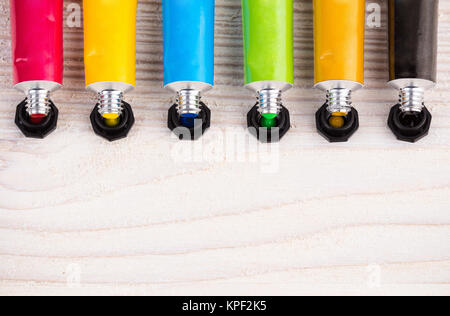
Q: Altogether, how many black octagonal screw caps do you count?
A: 6